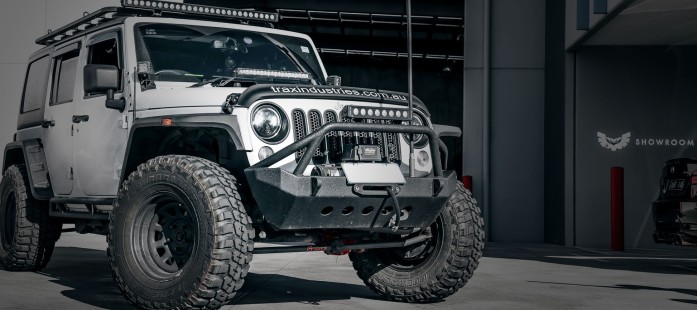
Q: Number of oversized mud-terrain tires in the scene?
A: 3